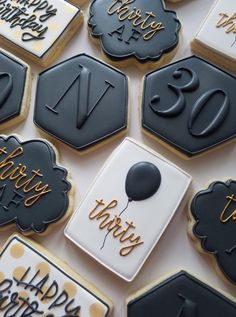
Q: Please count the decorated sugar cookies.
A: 11